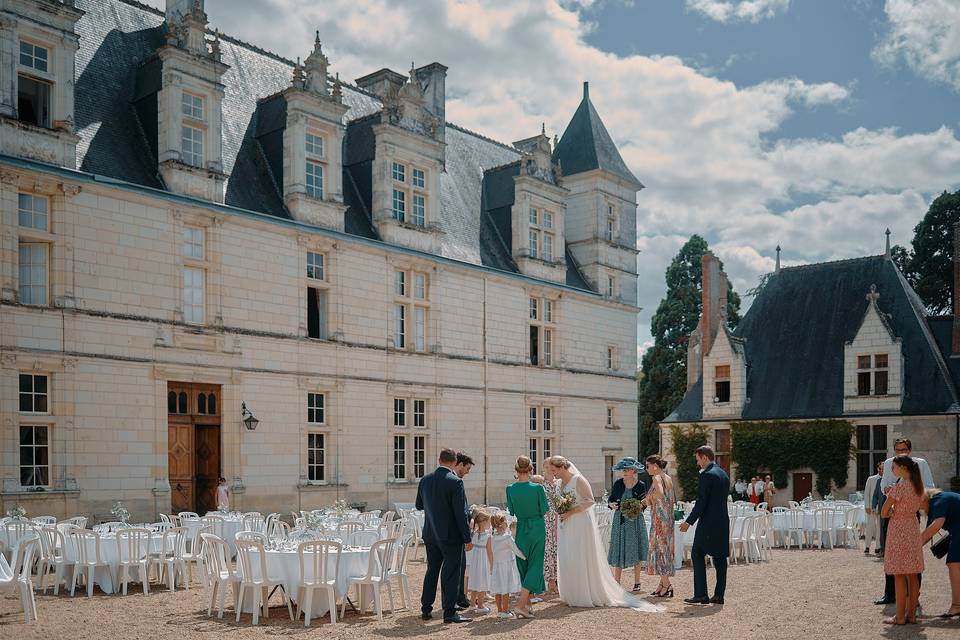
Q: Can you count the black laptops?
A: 0